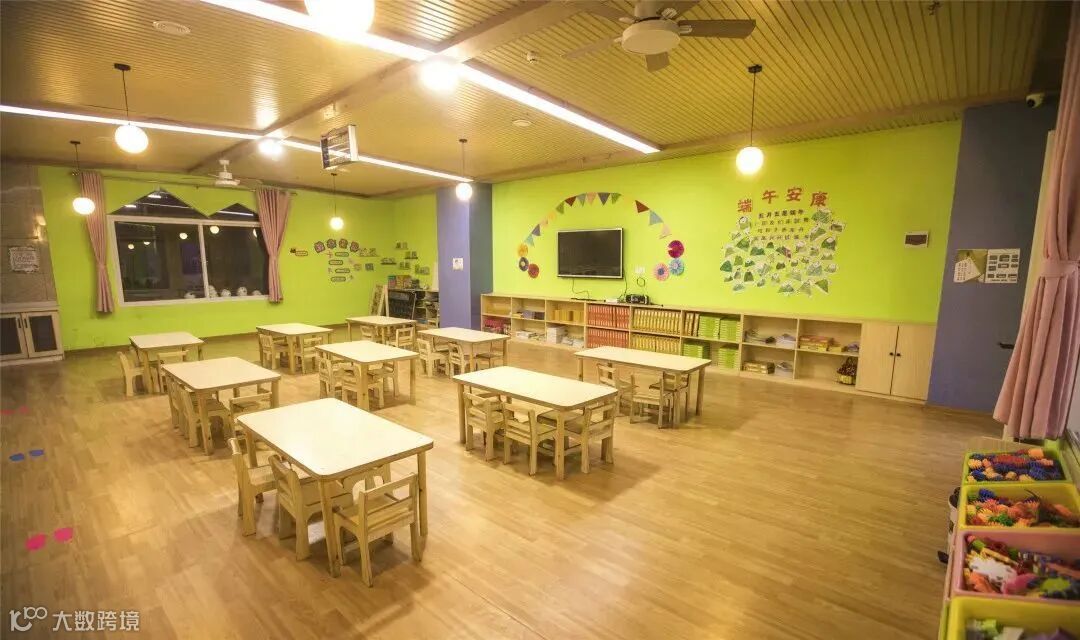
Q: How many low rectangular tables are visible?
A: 9